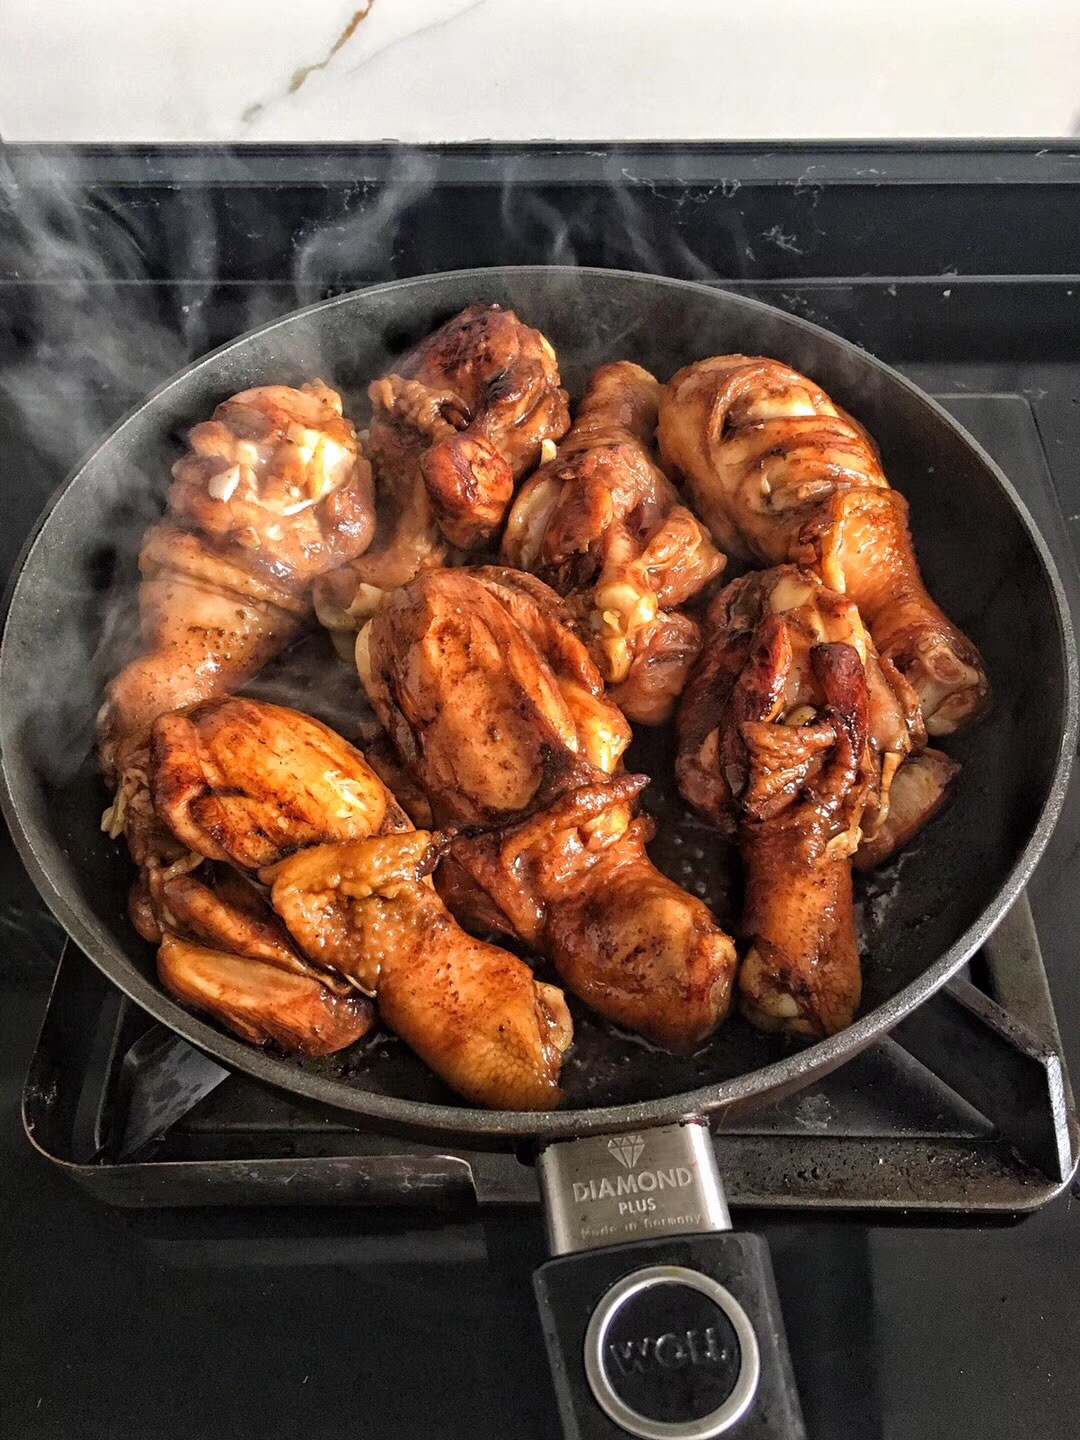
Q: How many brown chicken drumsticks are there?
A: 7